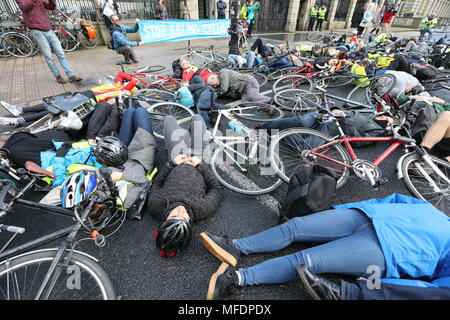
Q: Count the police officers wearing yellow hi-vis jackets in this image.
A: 2